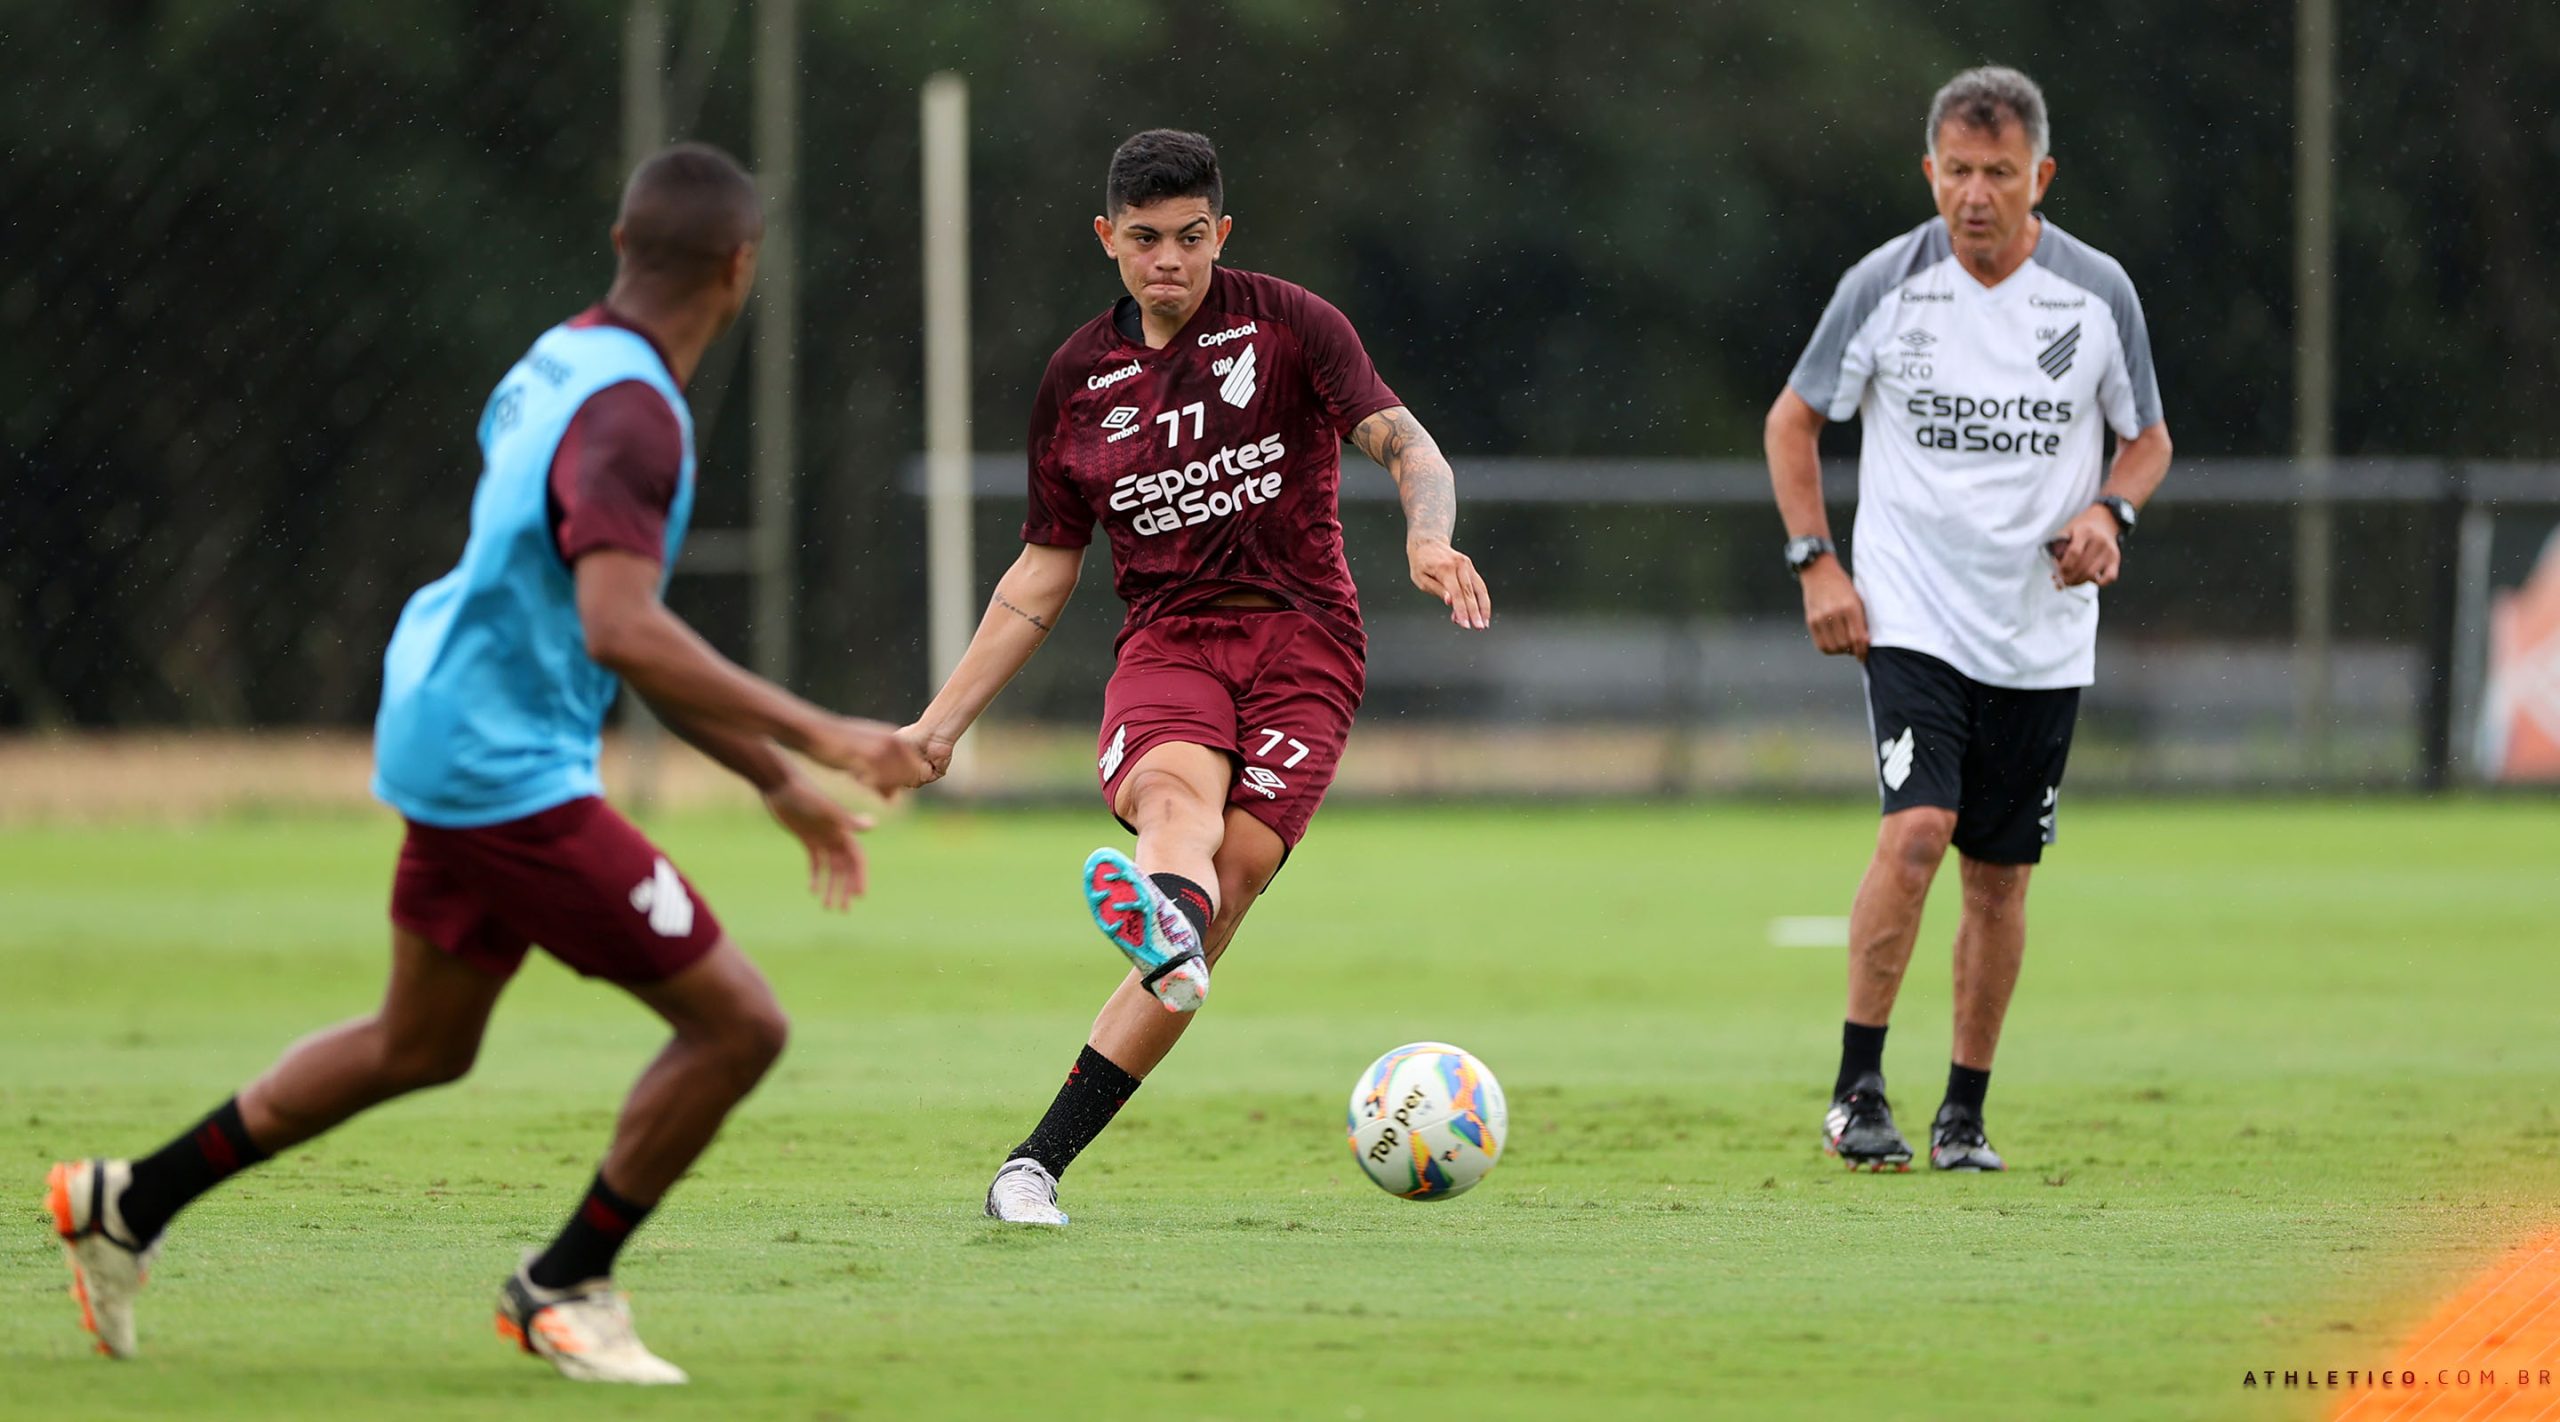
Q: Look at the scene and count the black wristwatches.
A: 2